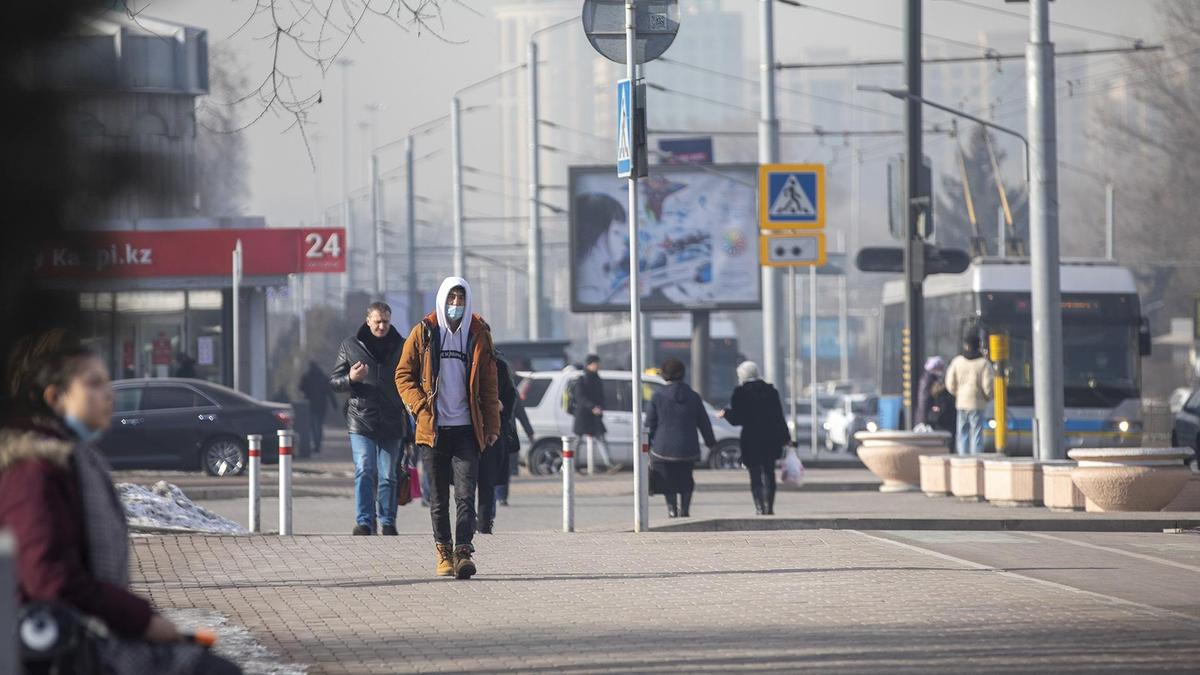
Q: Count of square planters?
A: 4